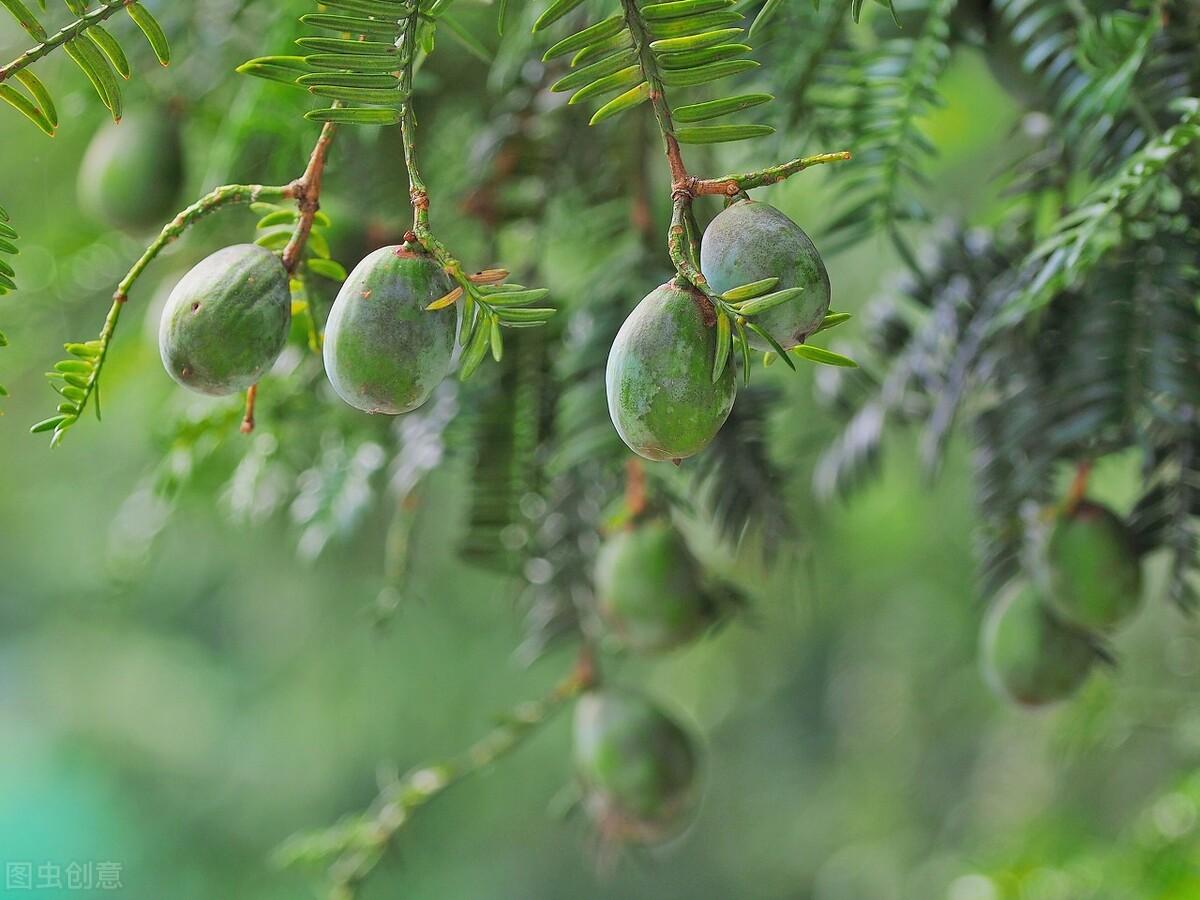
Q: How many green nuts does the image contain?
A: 9